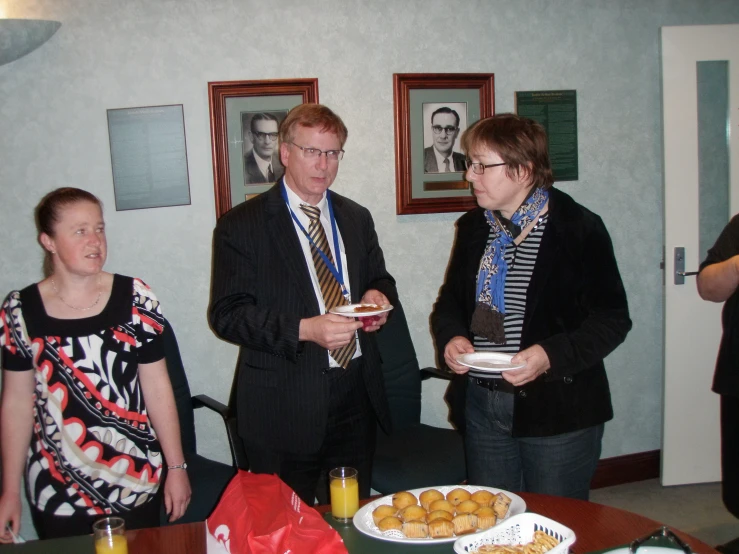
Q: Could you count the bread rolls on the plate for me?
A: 15